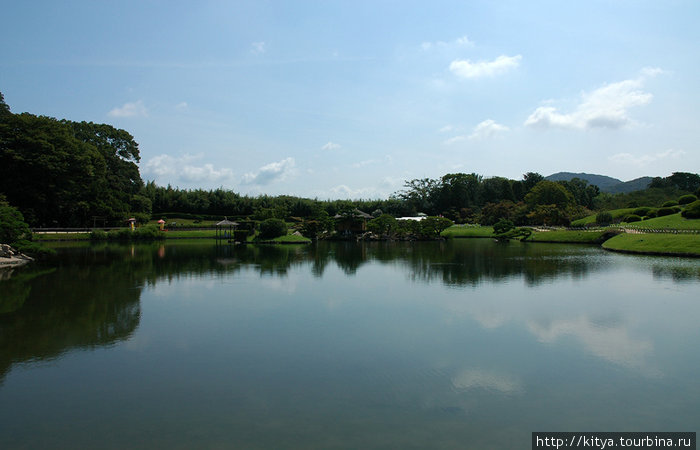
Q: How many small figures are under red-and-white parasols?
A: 2